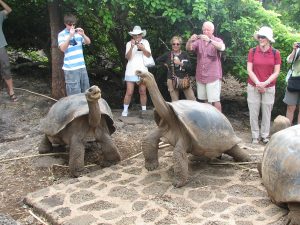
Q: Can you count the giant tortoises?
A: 3